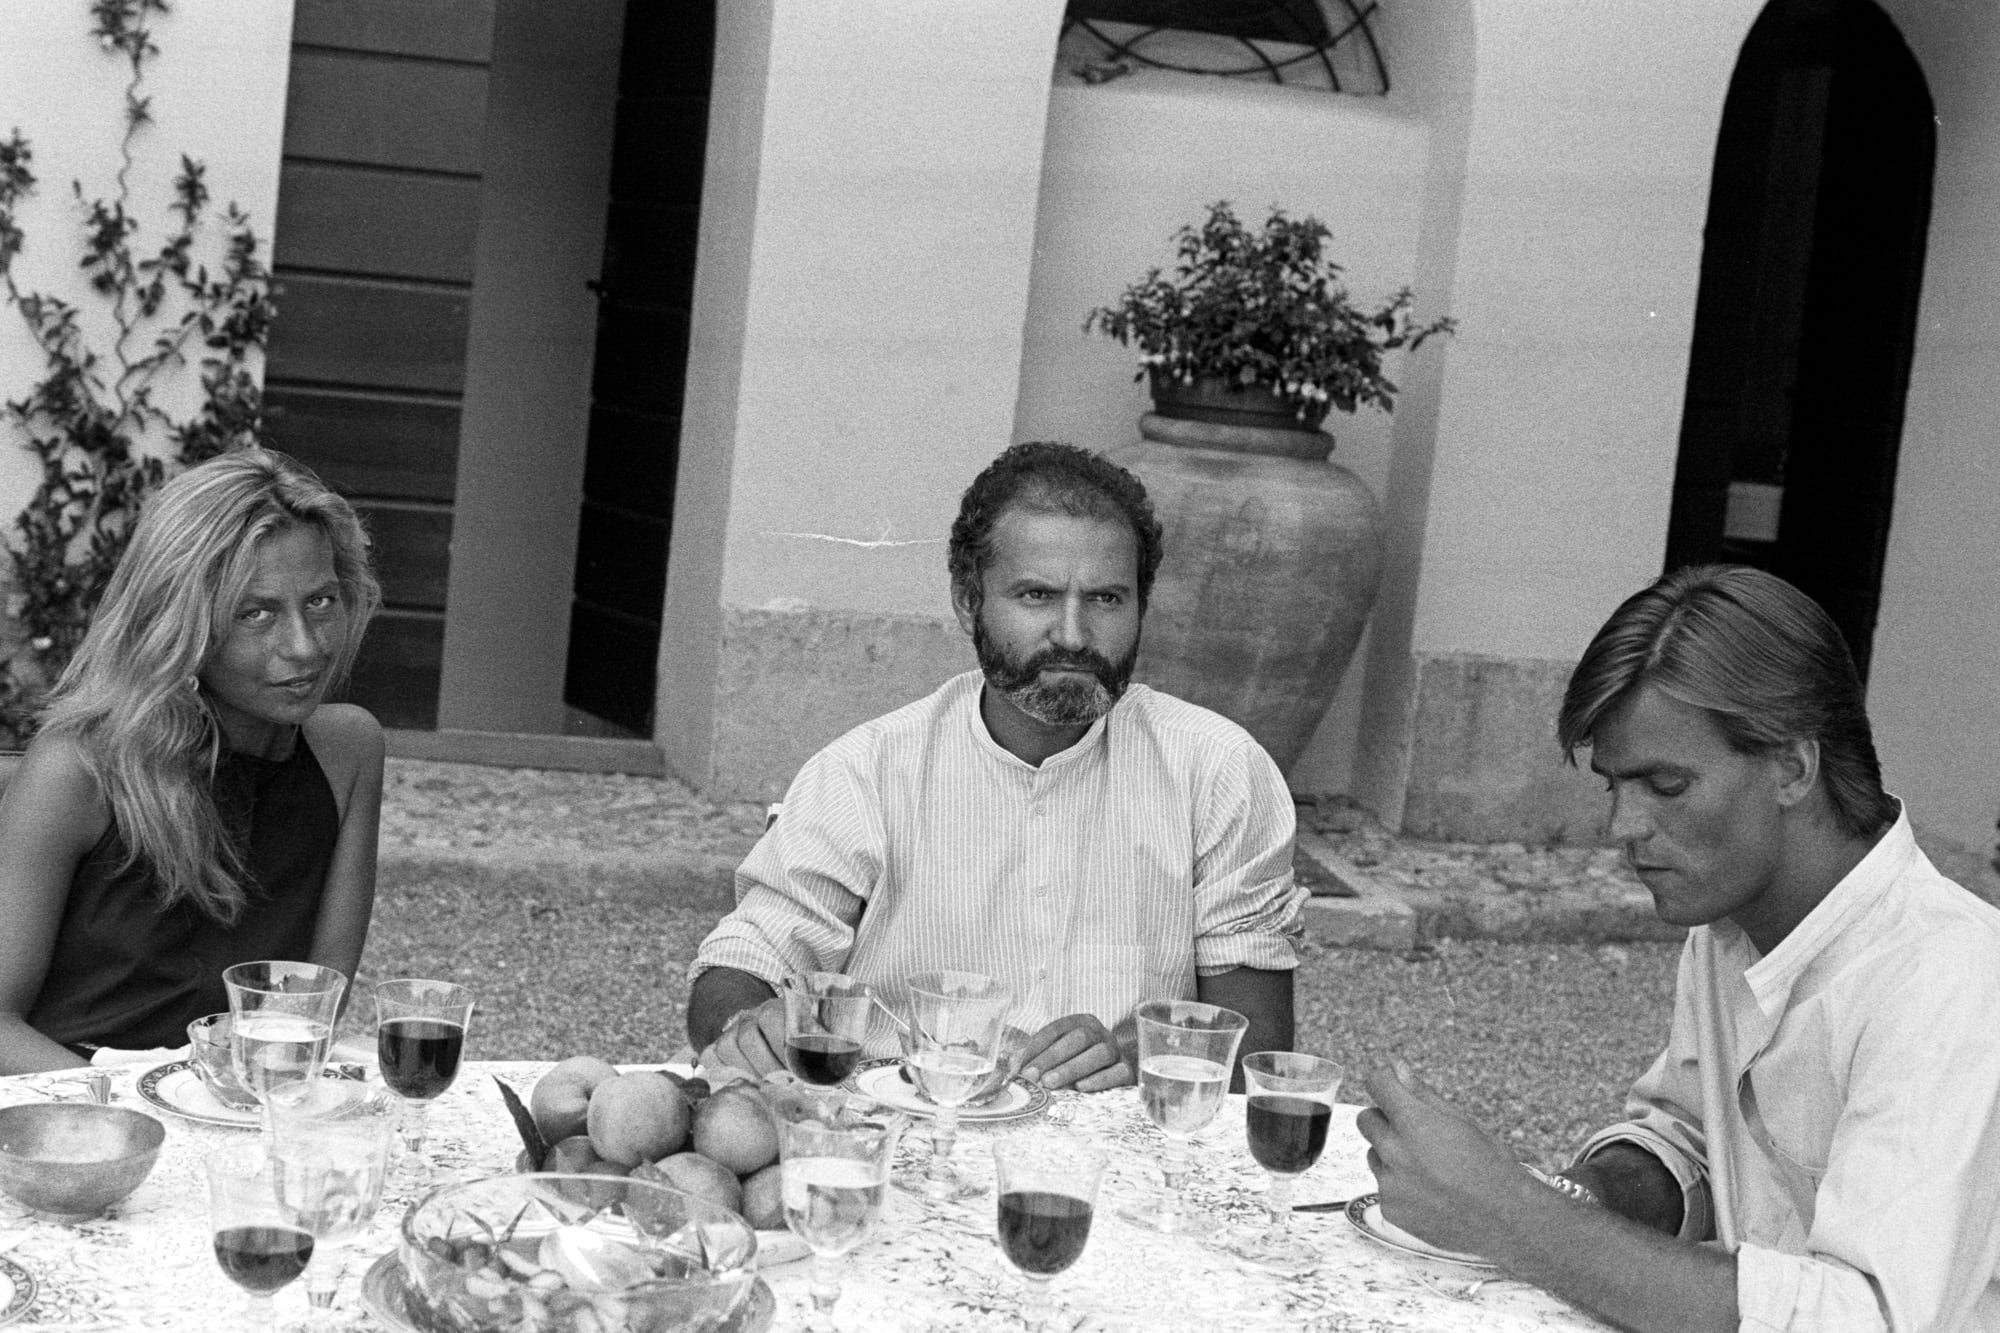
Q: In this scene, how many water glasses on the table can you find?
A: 5